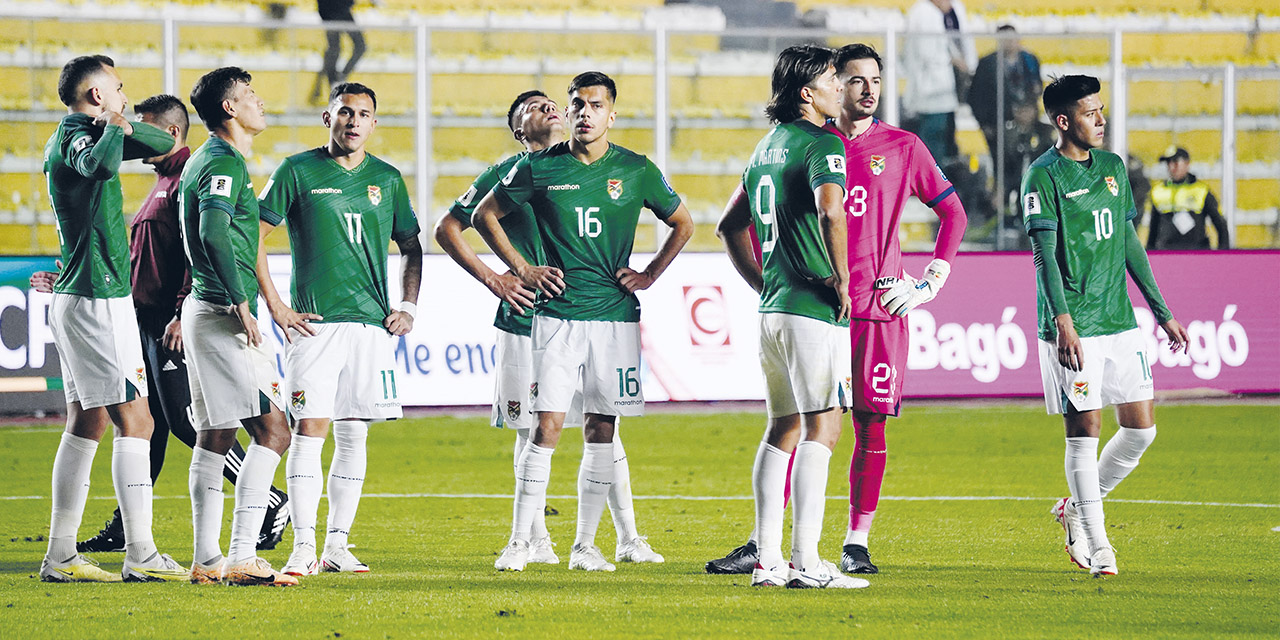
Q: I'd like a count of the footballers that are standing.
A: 8